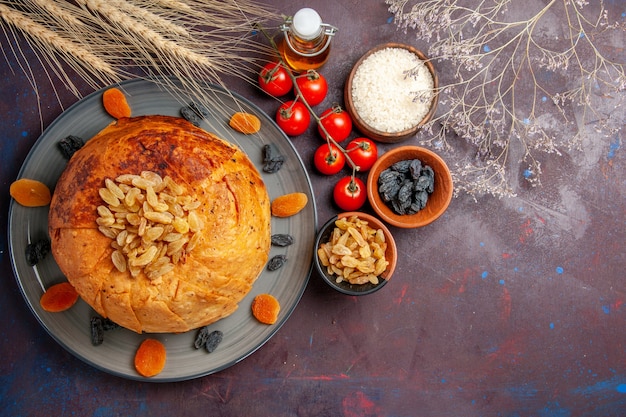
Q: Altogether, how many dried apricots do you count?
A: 7